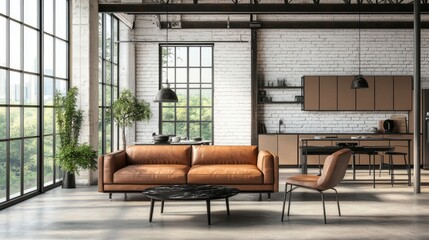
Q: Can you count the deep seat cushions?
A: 2